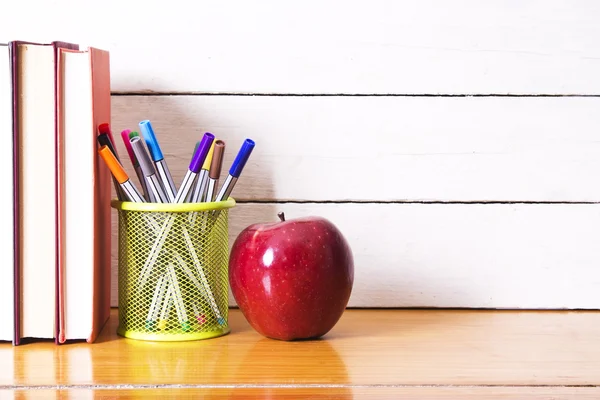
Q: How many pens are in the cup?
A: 12